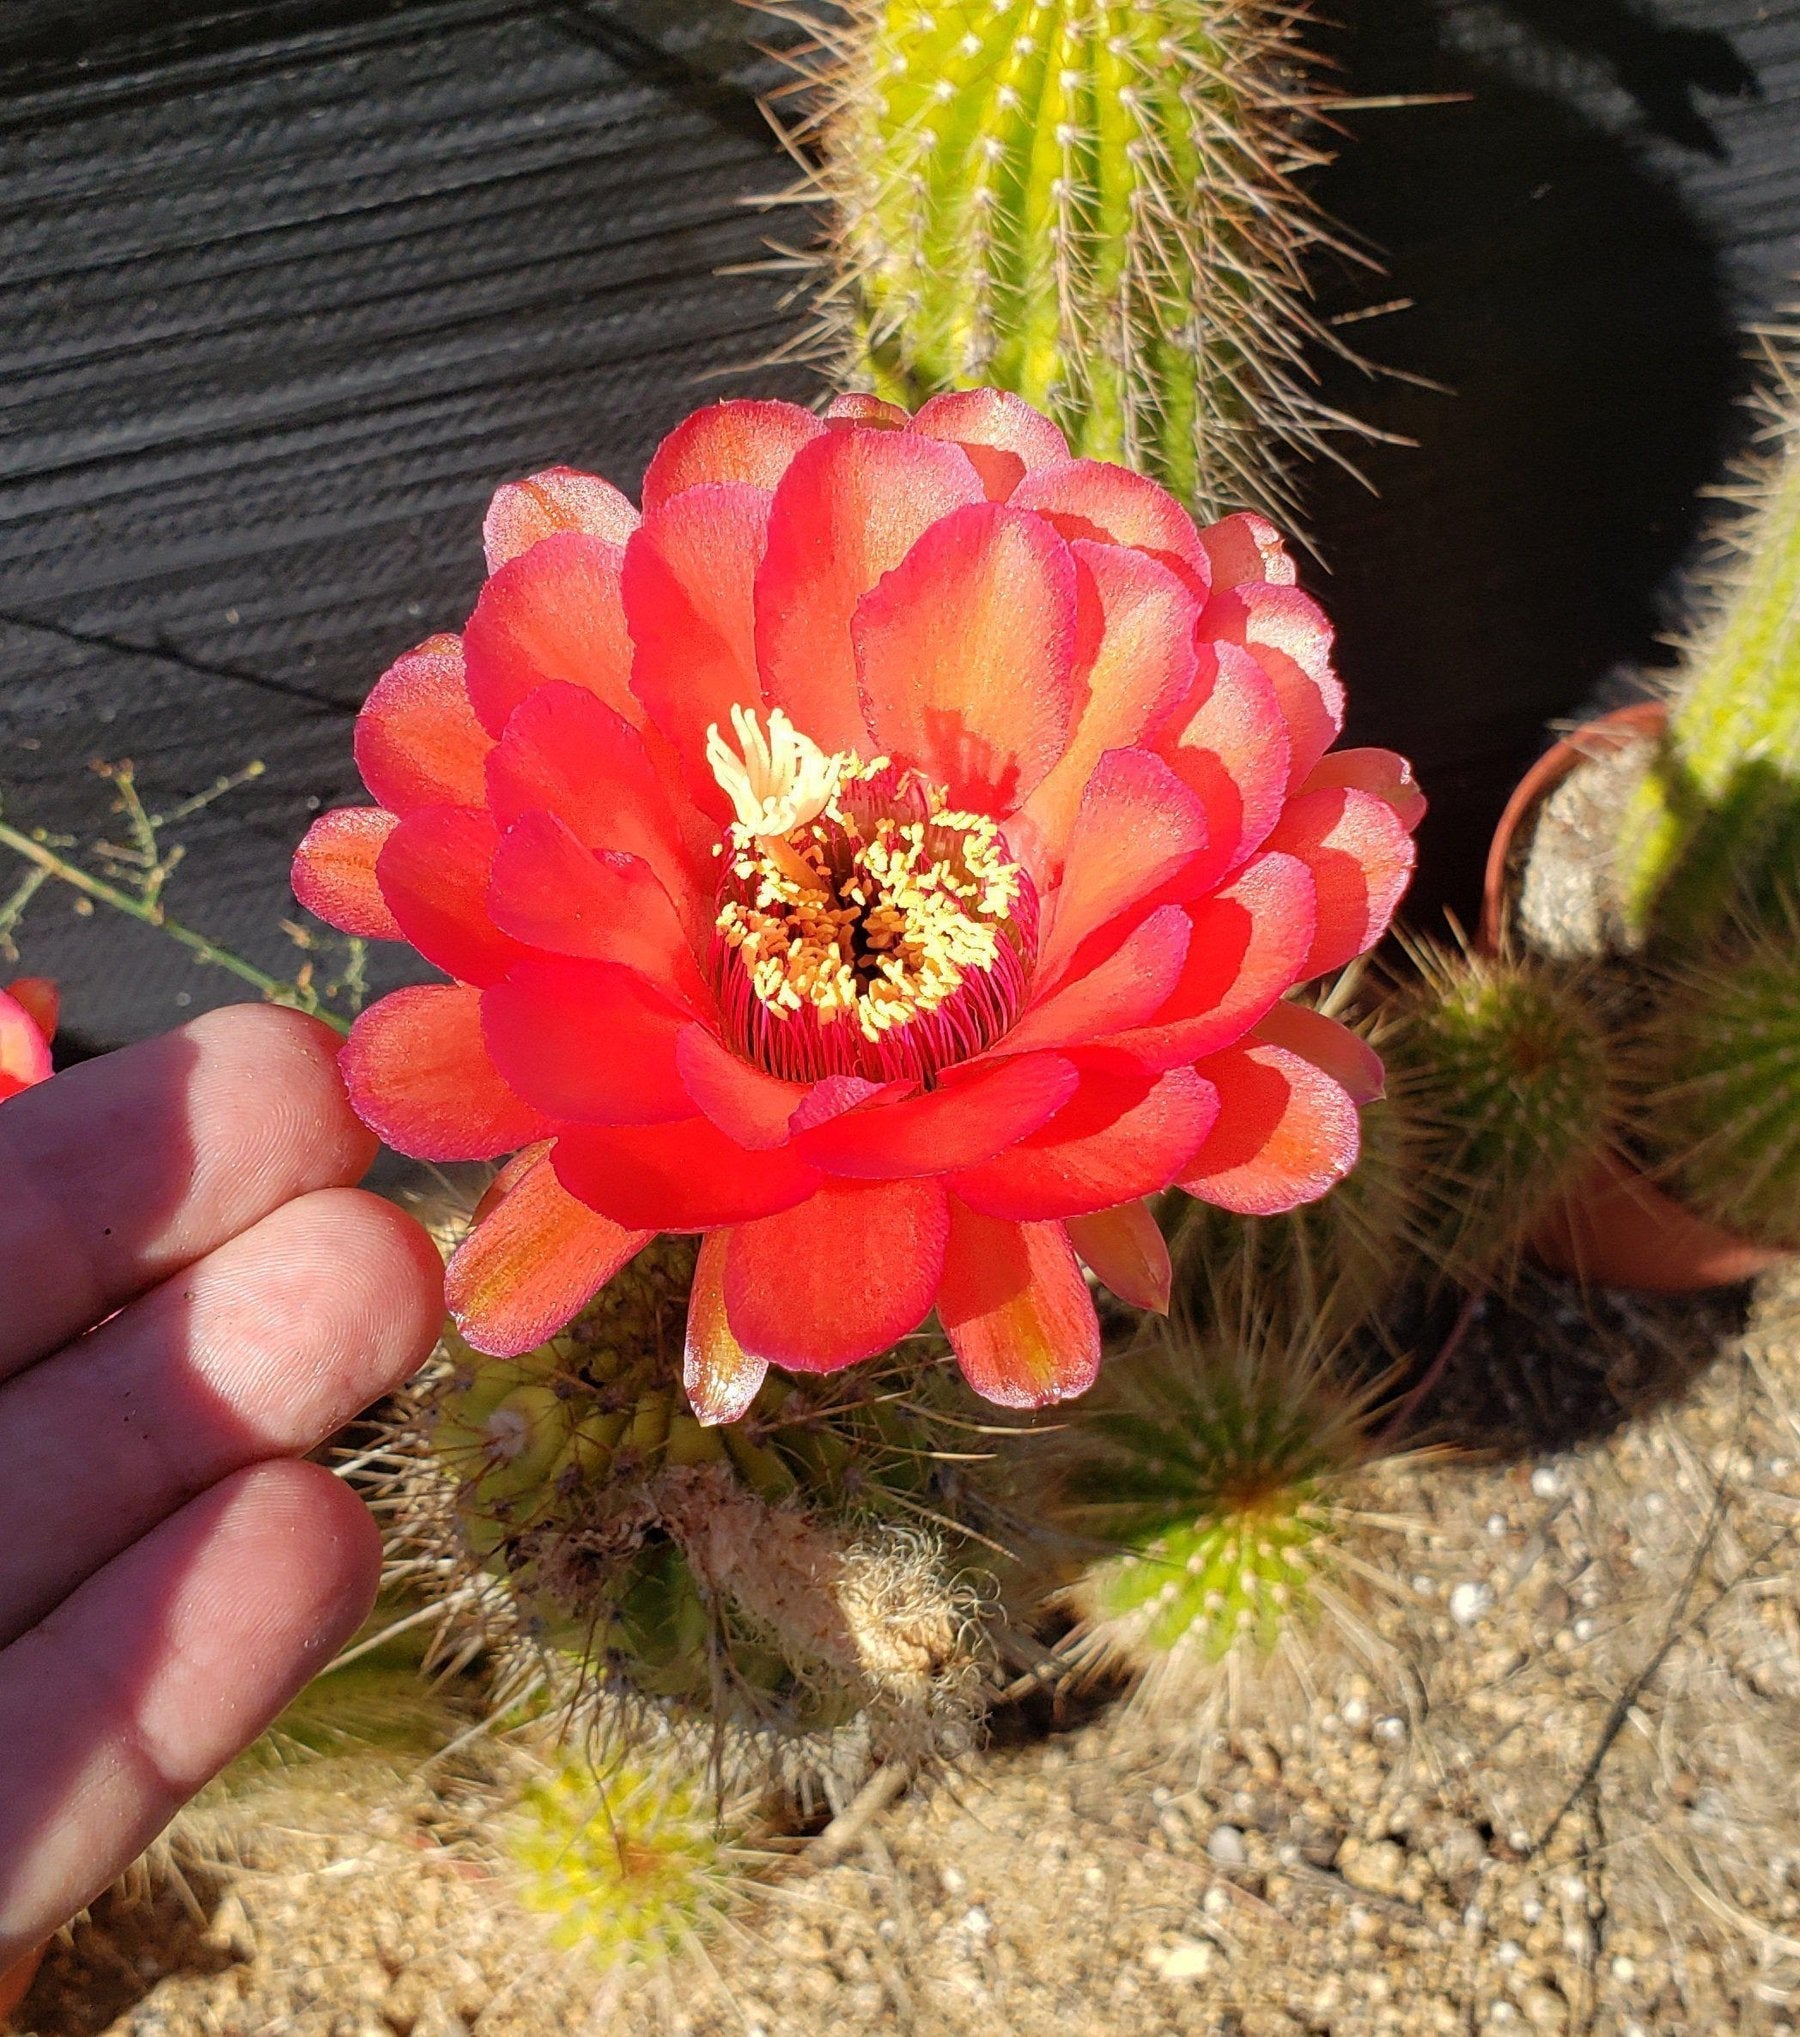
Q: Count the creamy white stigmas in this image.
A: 1